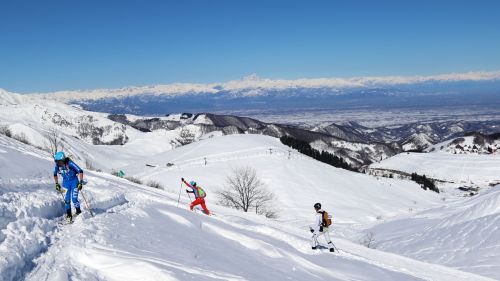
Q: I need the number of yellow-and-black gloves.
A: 2